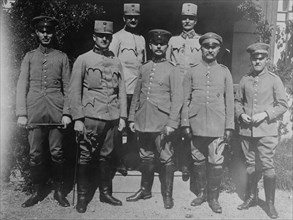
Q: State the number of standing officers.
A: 7